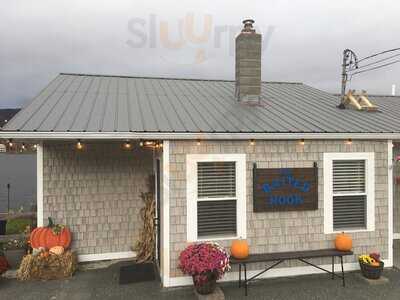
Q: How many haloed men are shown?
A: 0